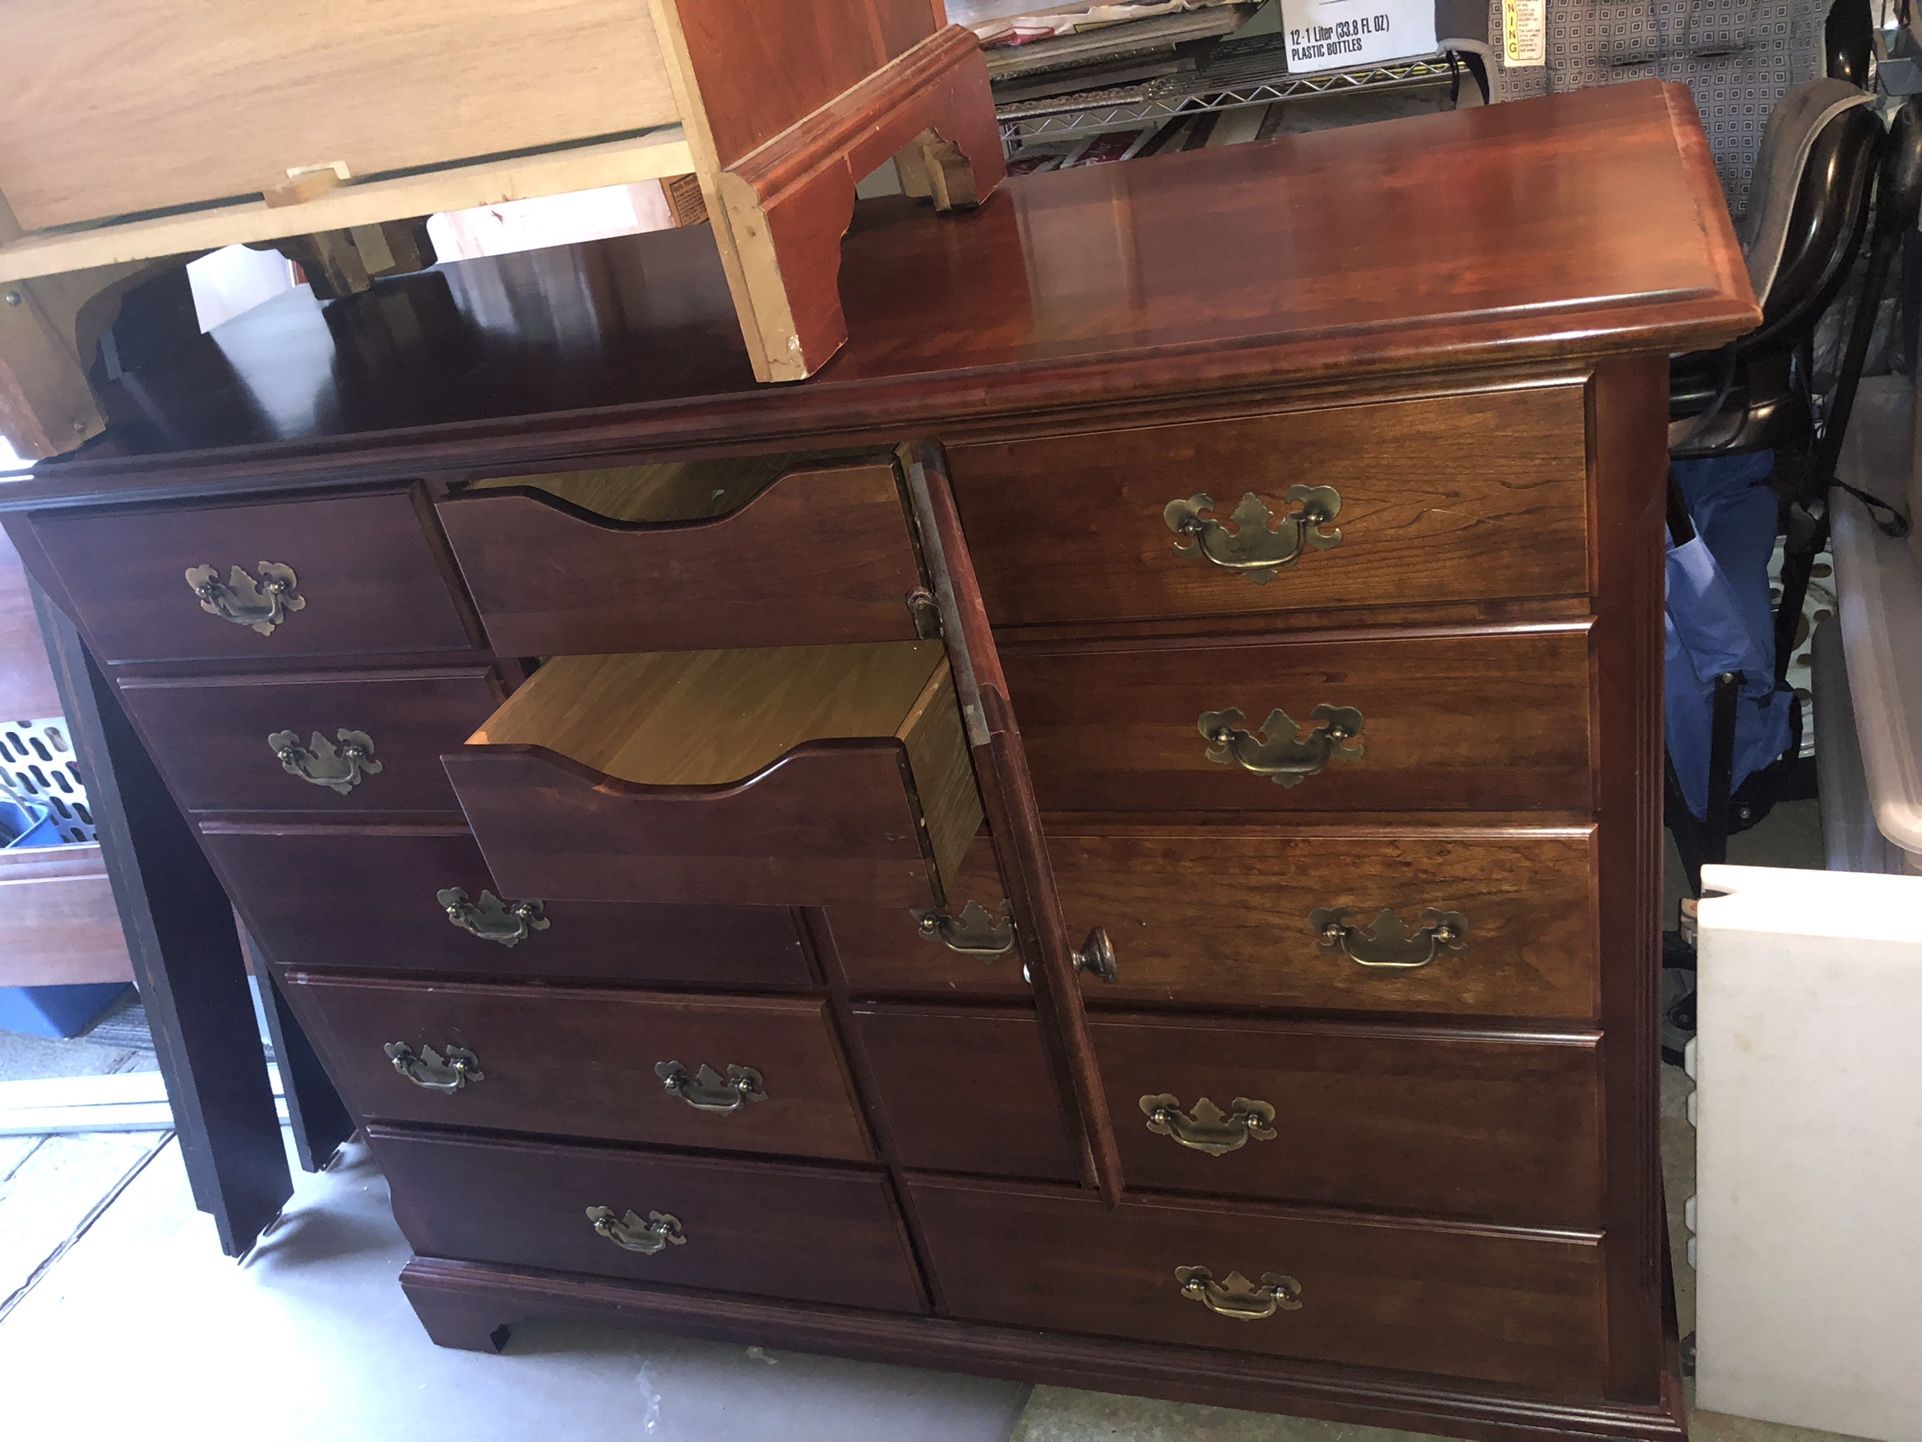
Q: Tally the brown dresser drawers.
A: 12